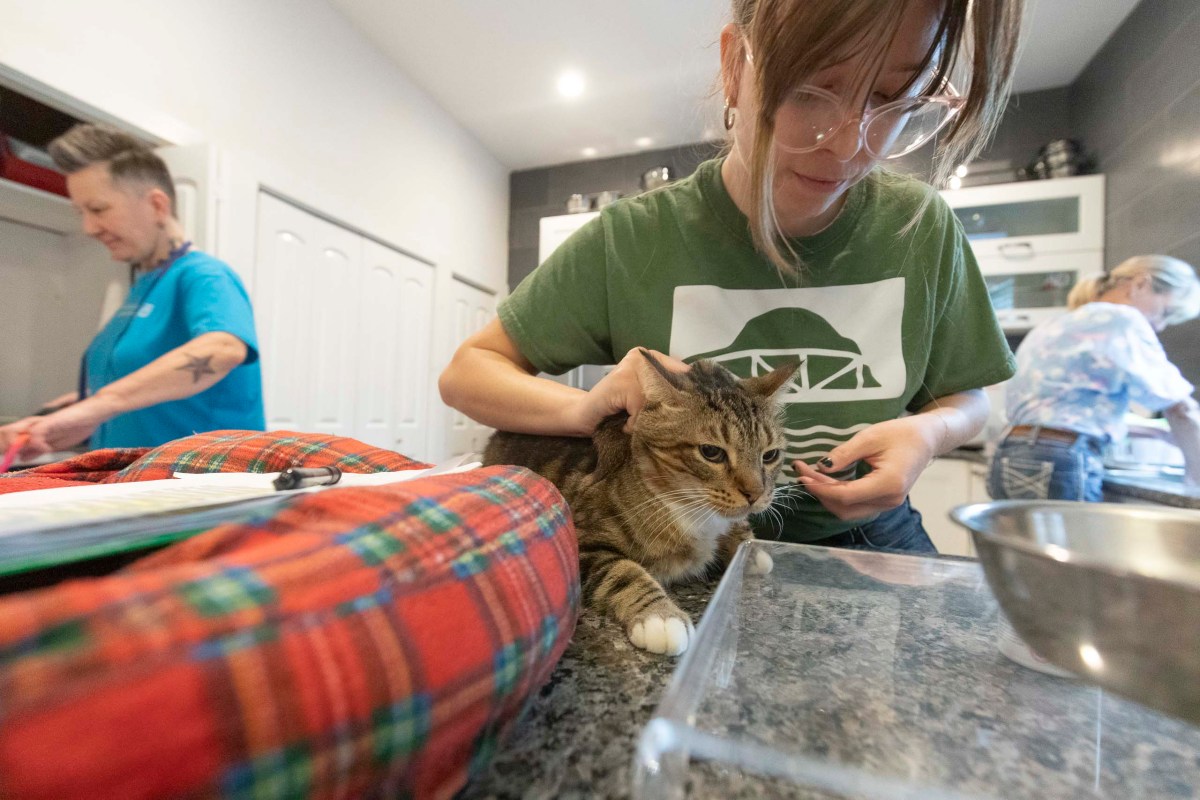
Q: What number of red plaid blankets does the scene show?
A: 1